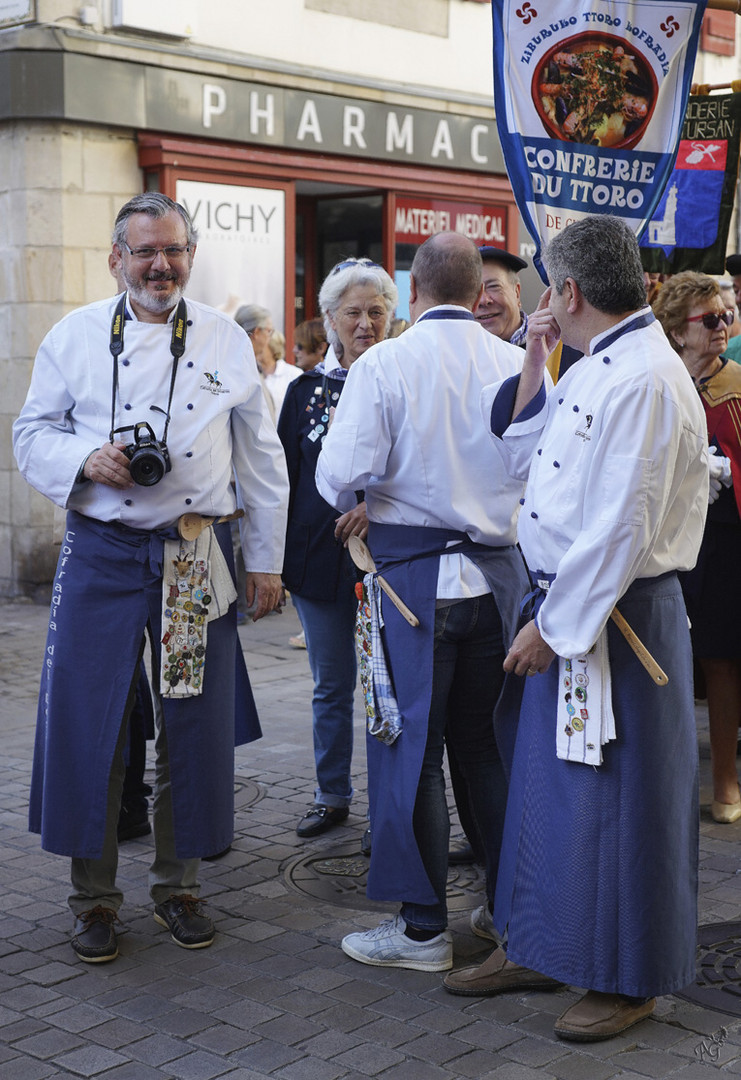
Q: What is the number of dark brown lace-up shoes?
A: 2